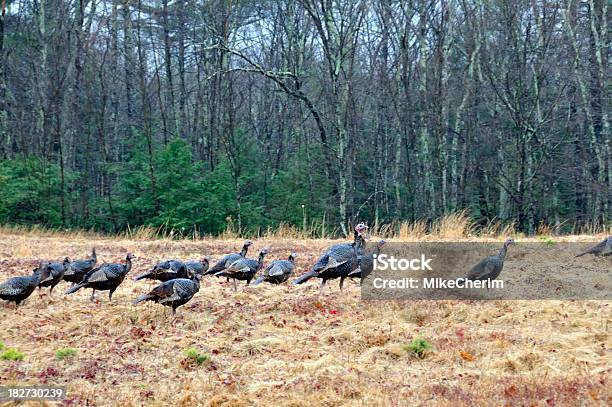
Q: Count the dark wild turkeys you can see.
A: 14